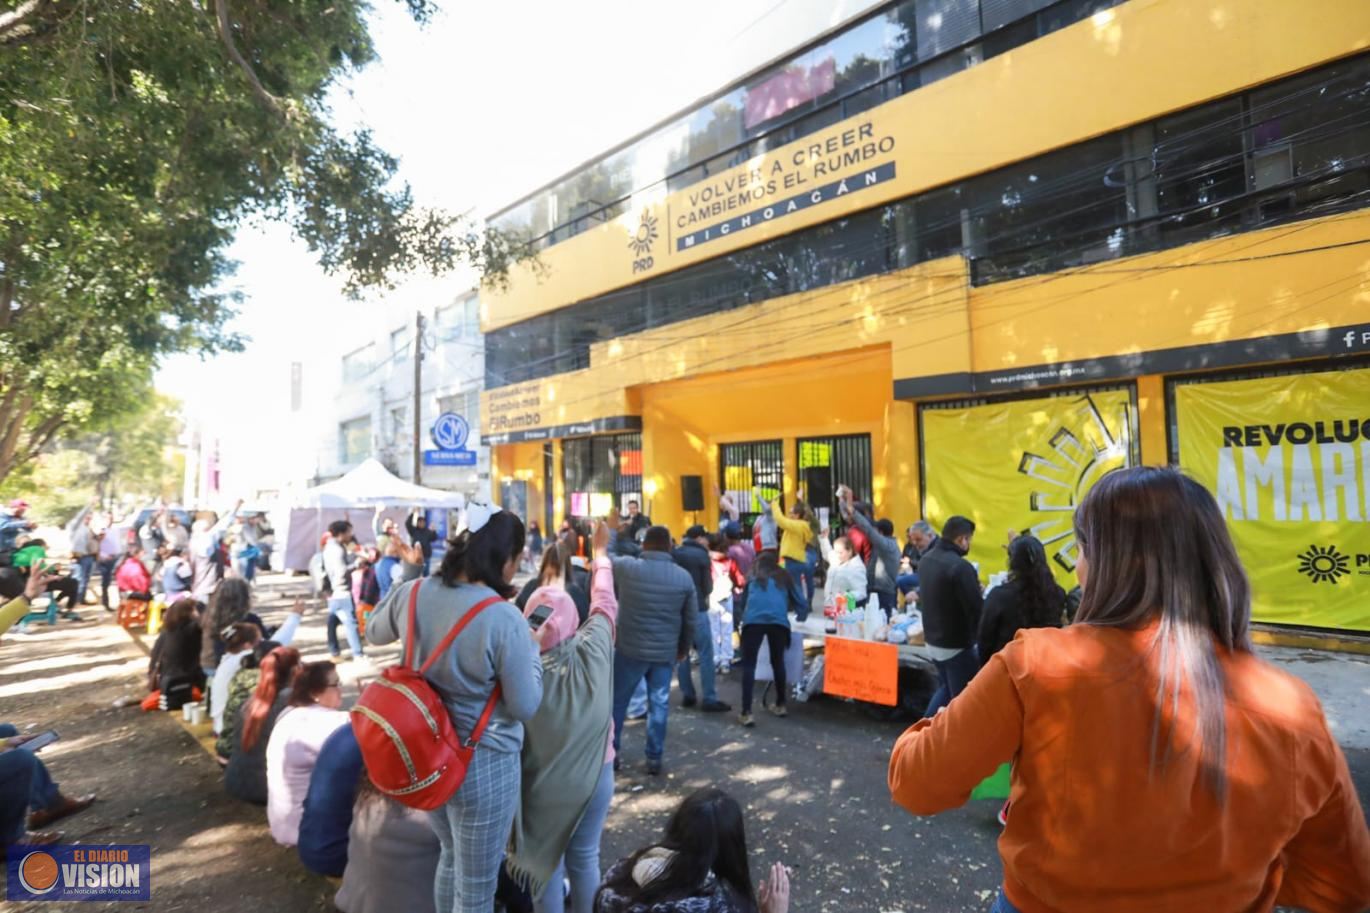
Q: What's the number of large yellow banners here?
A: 2